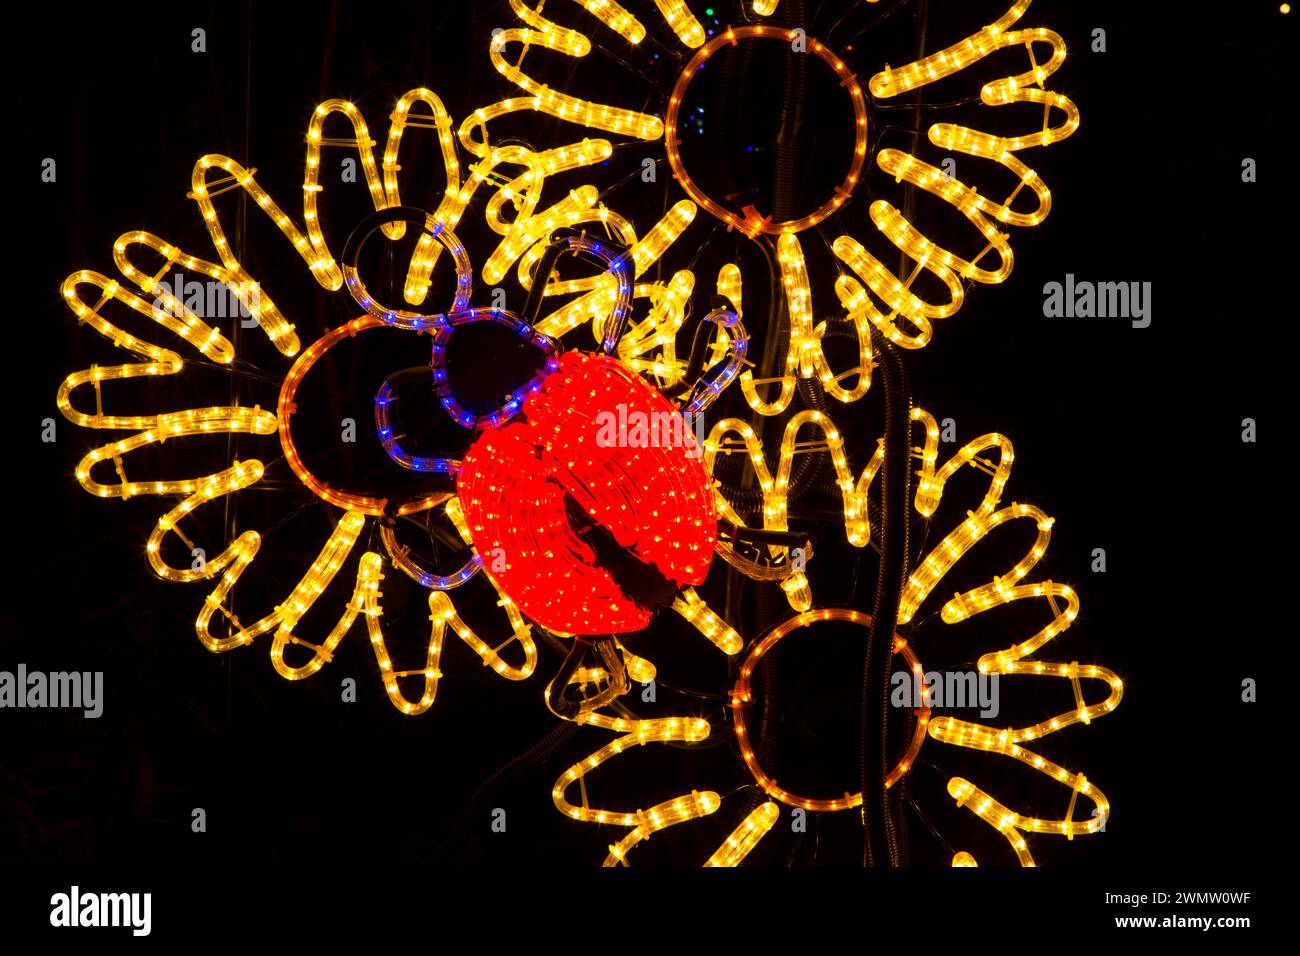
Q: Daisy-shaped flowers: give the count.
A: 3